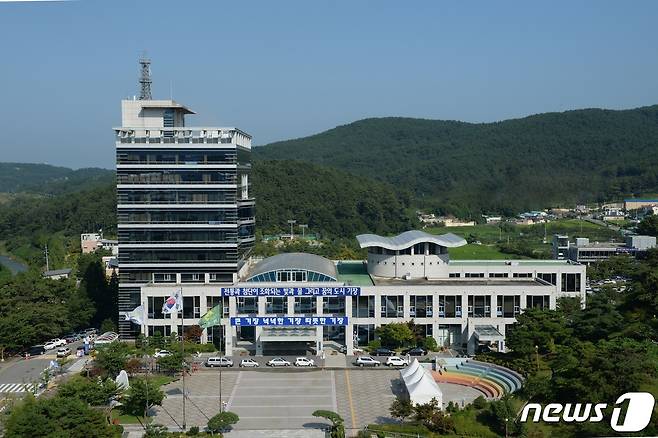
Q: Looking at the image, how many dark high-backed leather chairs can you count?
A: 0